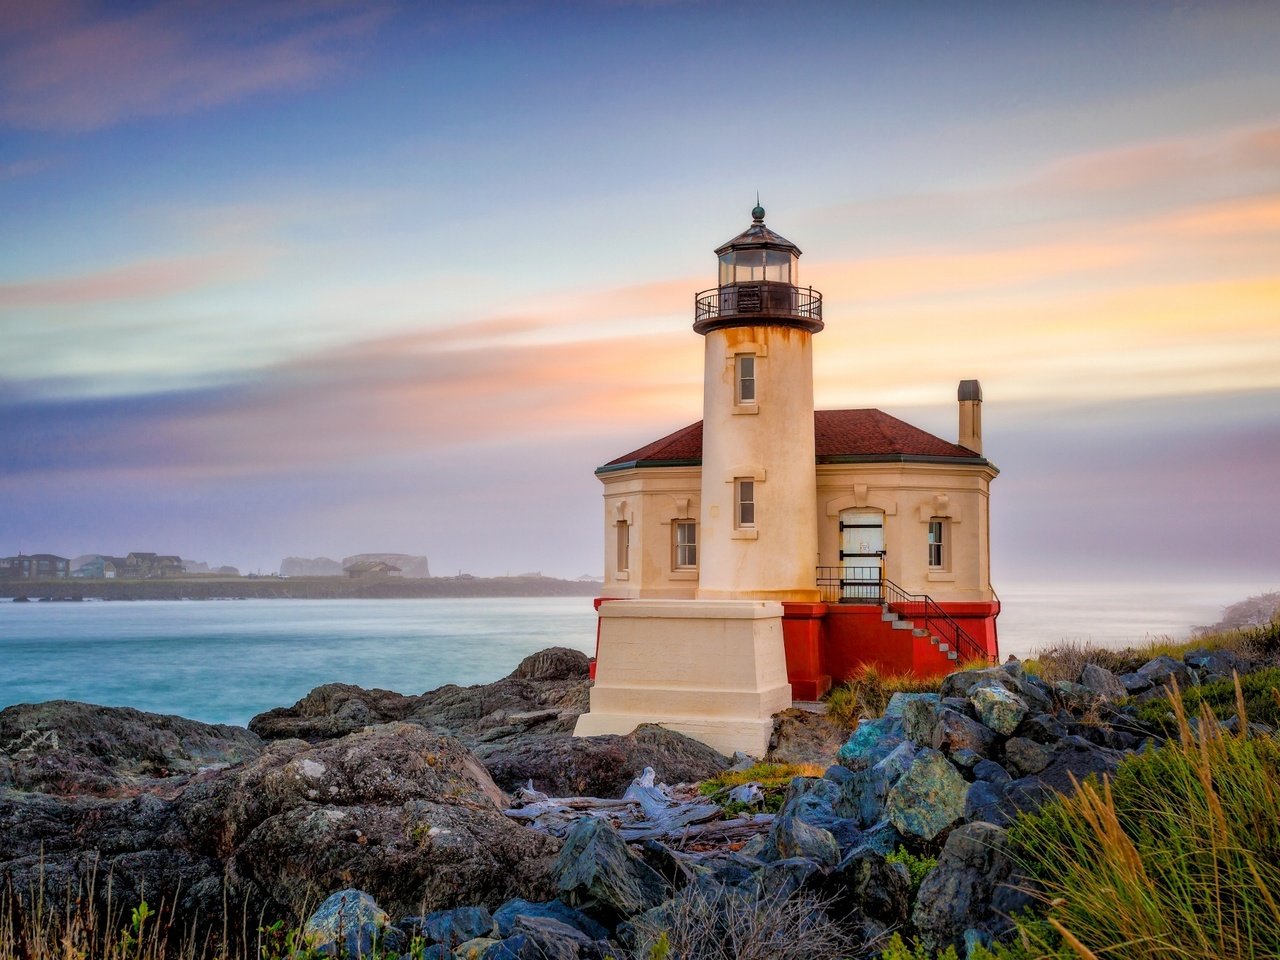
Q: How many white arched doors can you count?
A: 1